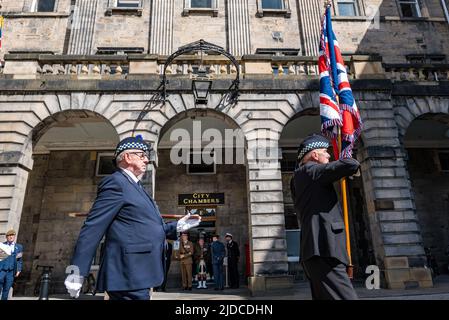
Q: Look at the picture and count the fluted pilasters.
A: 4